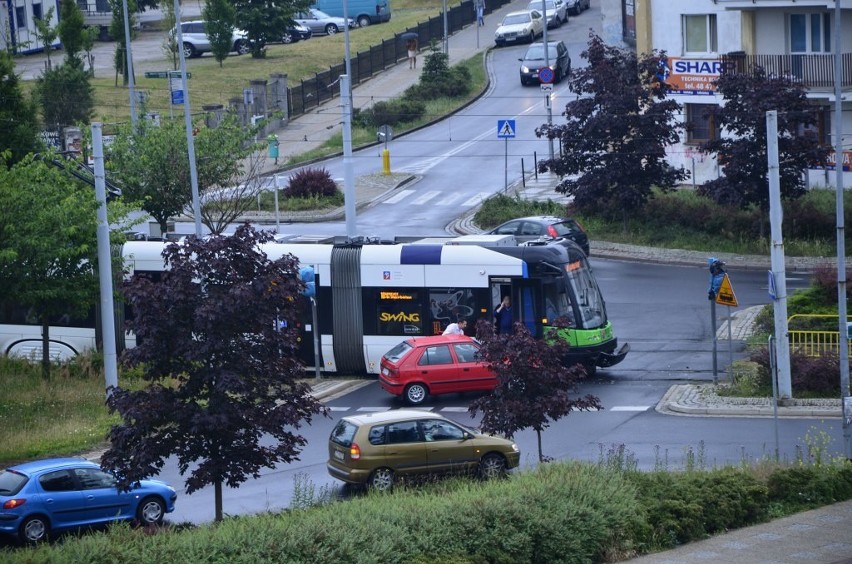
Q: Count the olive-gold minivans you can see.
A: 1